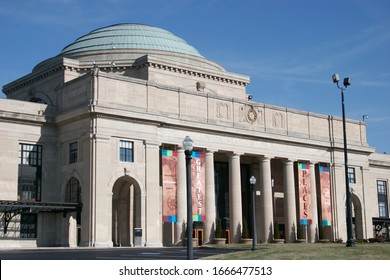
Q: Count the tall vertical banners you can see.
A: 4